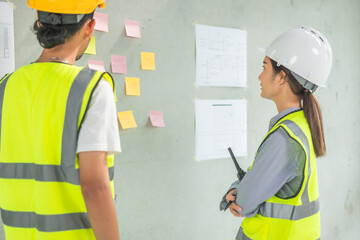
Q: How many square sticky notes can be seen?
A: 9